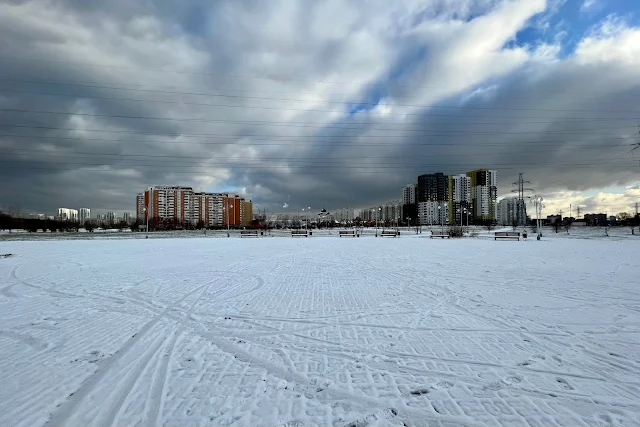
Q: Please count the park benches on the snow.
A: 6